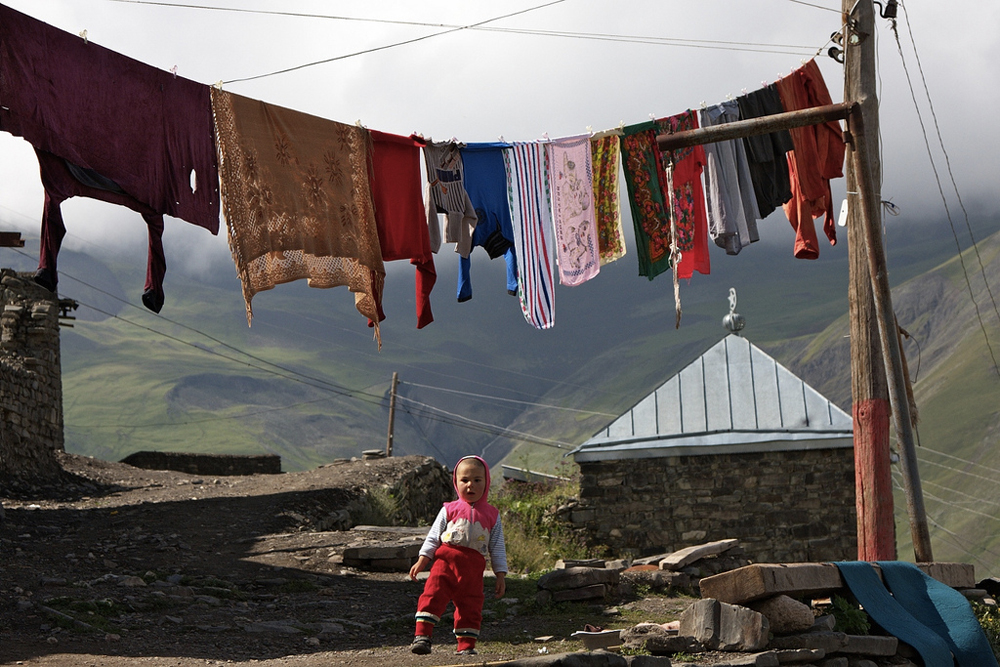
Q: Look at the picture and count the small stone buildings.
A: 1